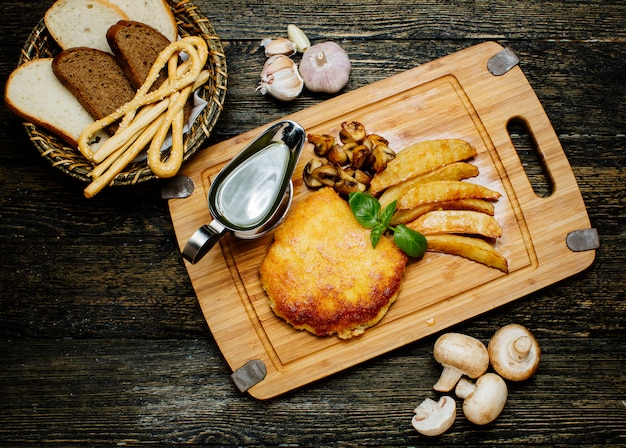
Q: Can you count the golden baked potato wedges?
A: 6